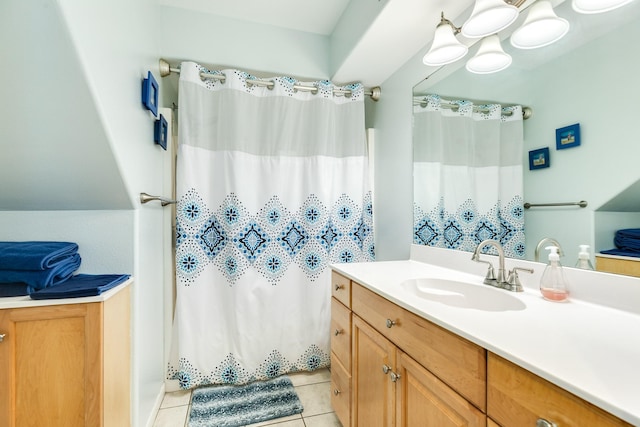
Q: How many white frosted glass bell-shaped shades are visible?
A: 5